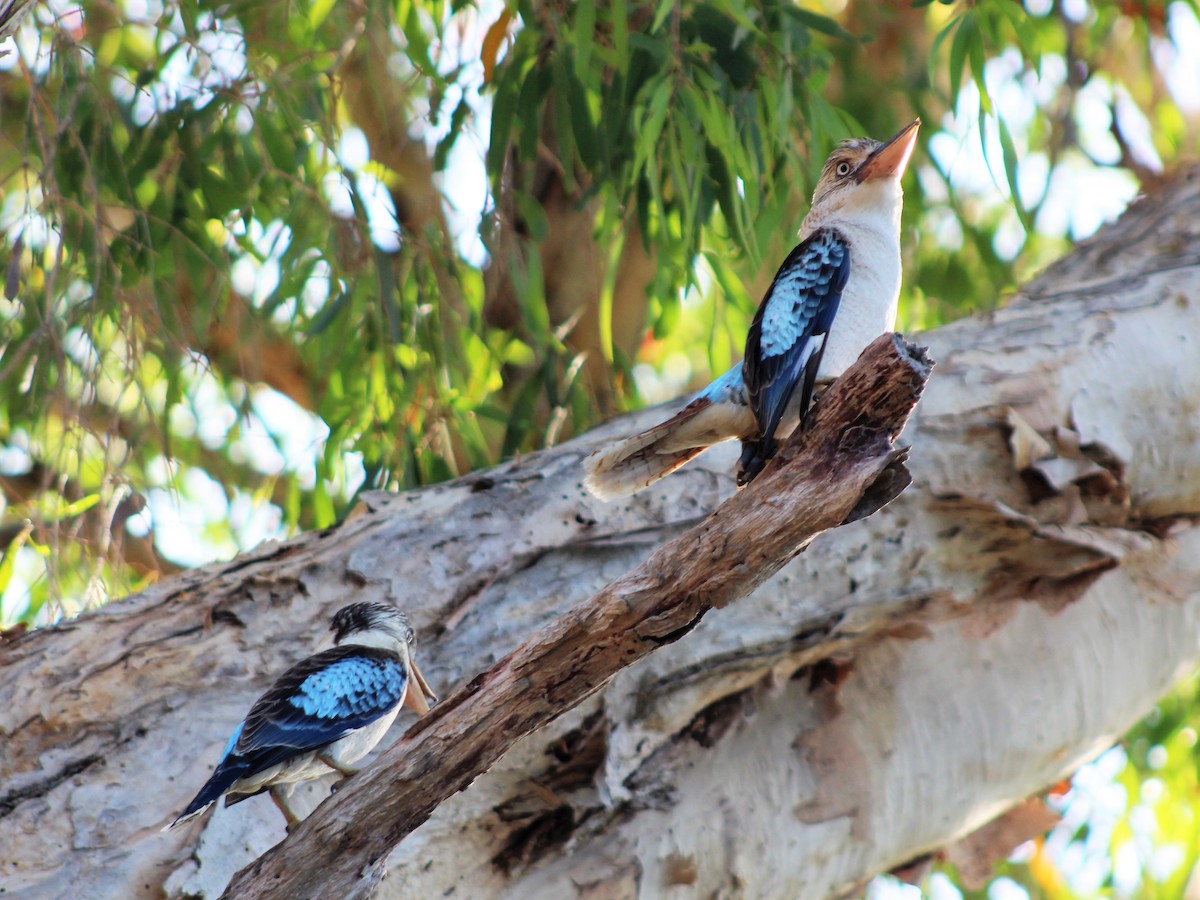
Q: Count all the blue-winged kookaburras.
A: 2